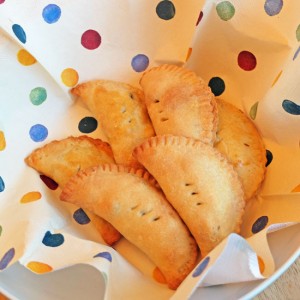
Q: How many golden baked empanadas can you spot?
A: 6